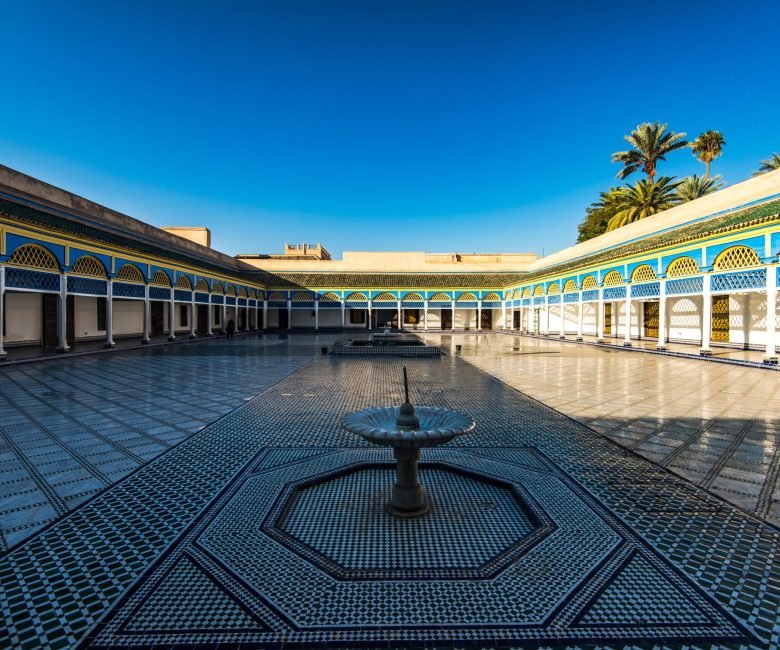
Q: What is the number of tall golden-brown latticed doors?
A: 3